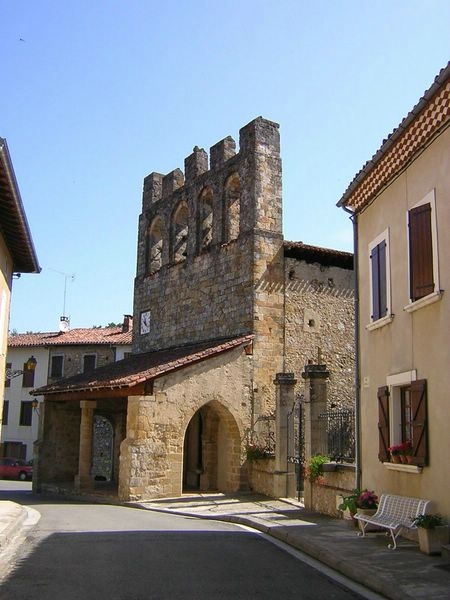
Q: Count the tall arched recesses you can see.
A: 4